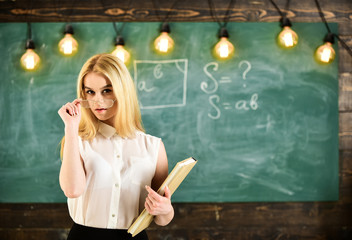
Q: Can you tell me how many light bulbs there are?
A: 7